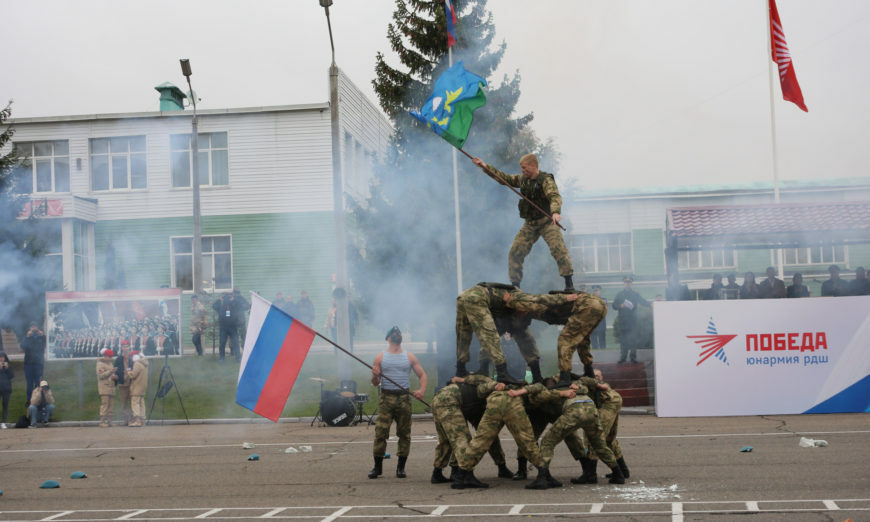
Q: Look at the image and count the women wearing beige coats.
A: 2